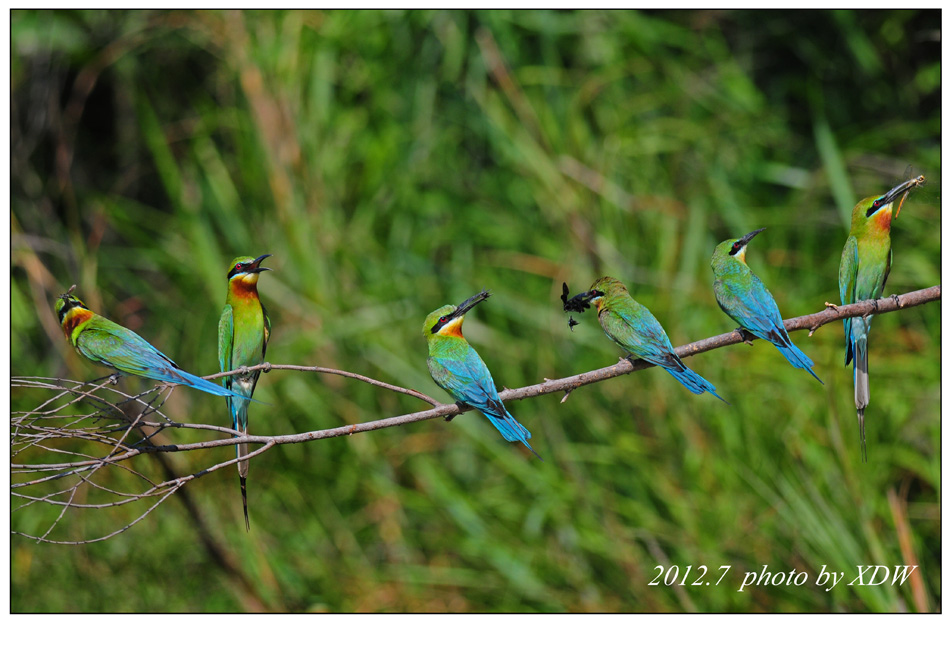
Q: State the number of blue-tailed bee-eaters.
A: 6